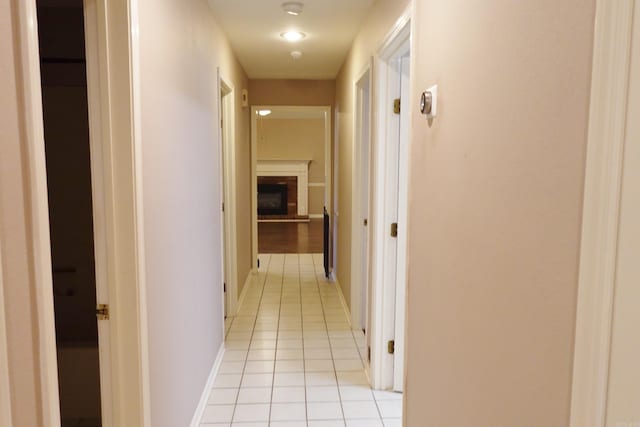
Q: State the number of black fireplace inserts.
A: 1